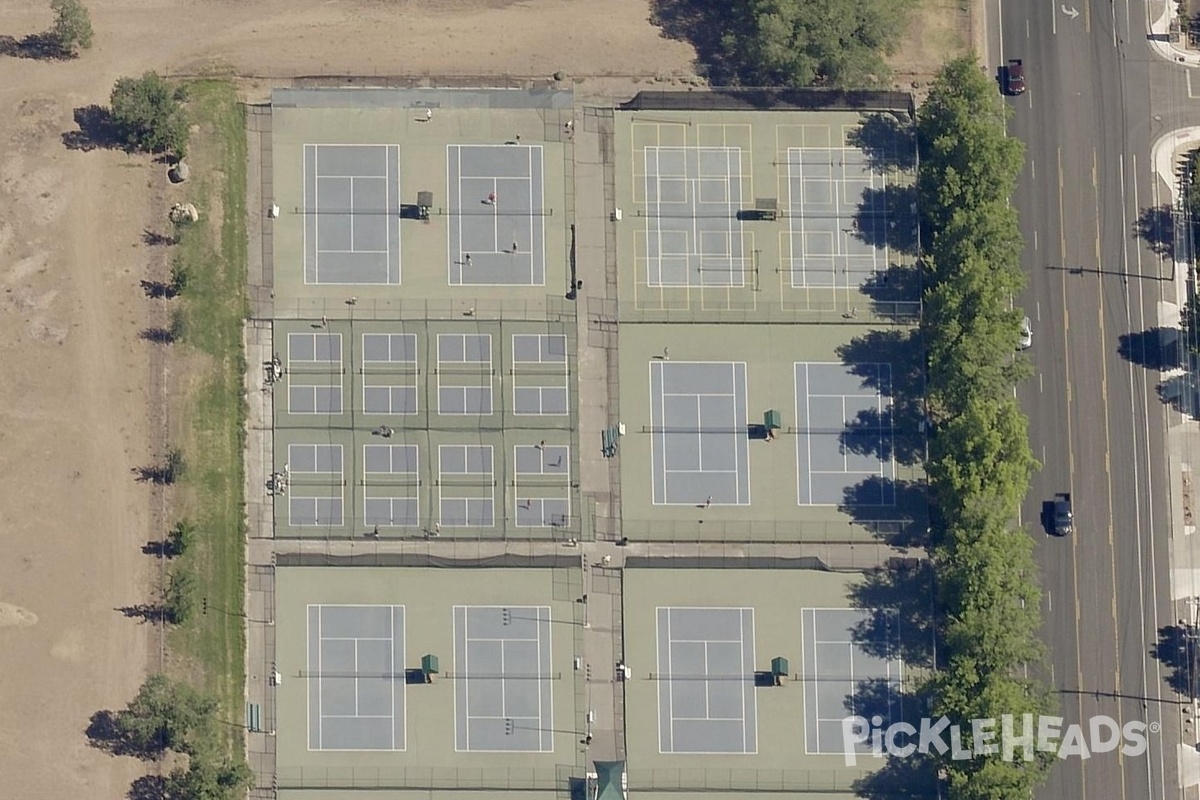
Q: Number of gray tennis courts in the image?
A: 10